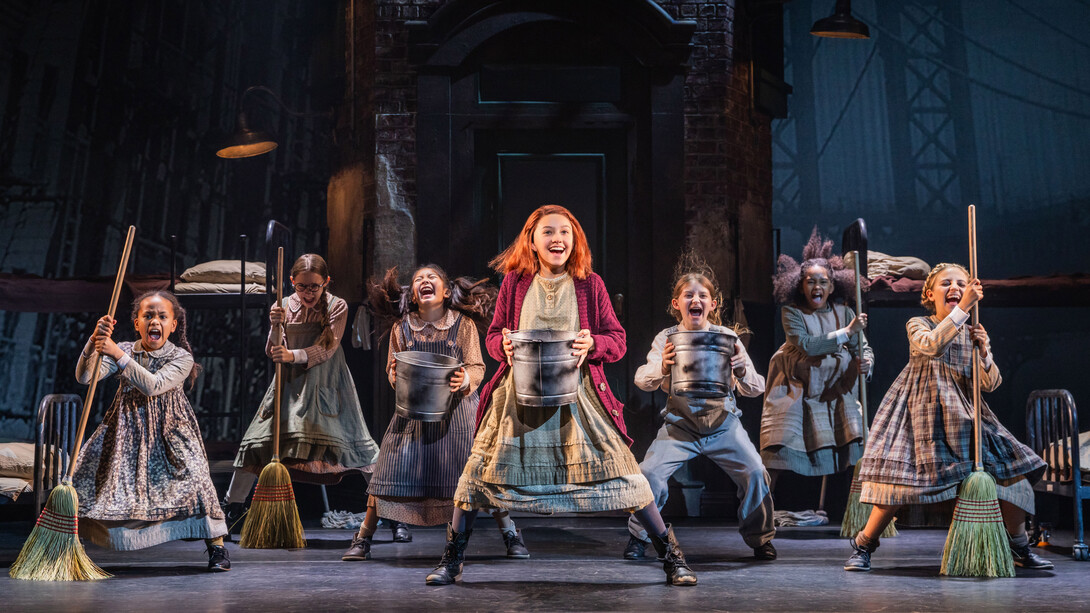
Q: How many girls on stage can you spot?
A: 7